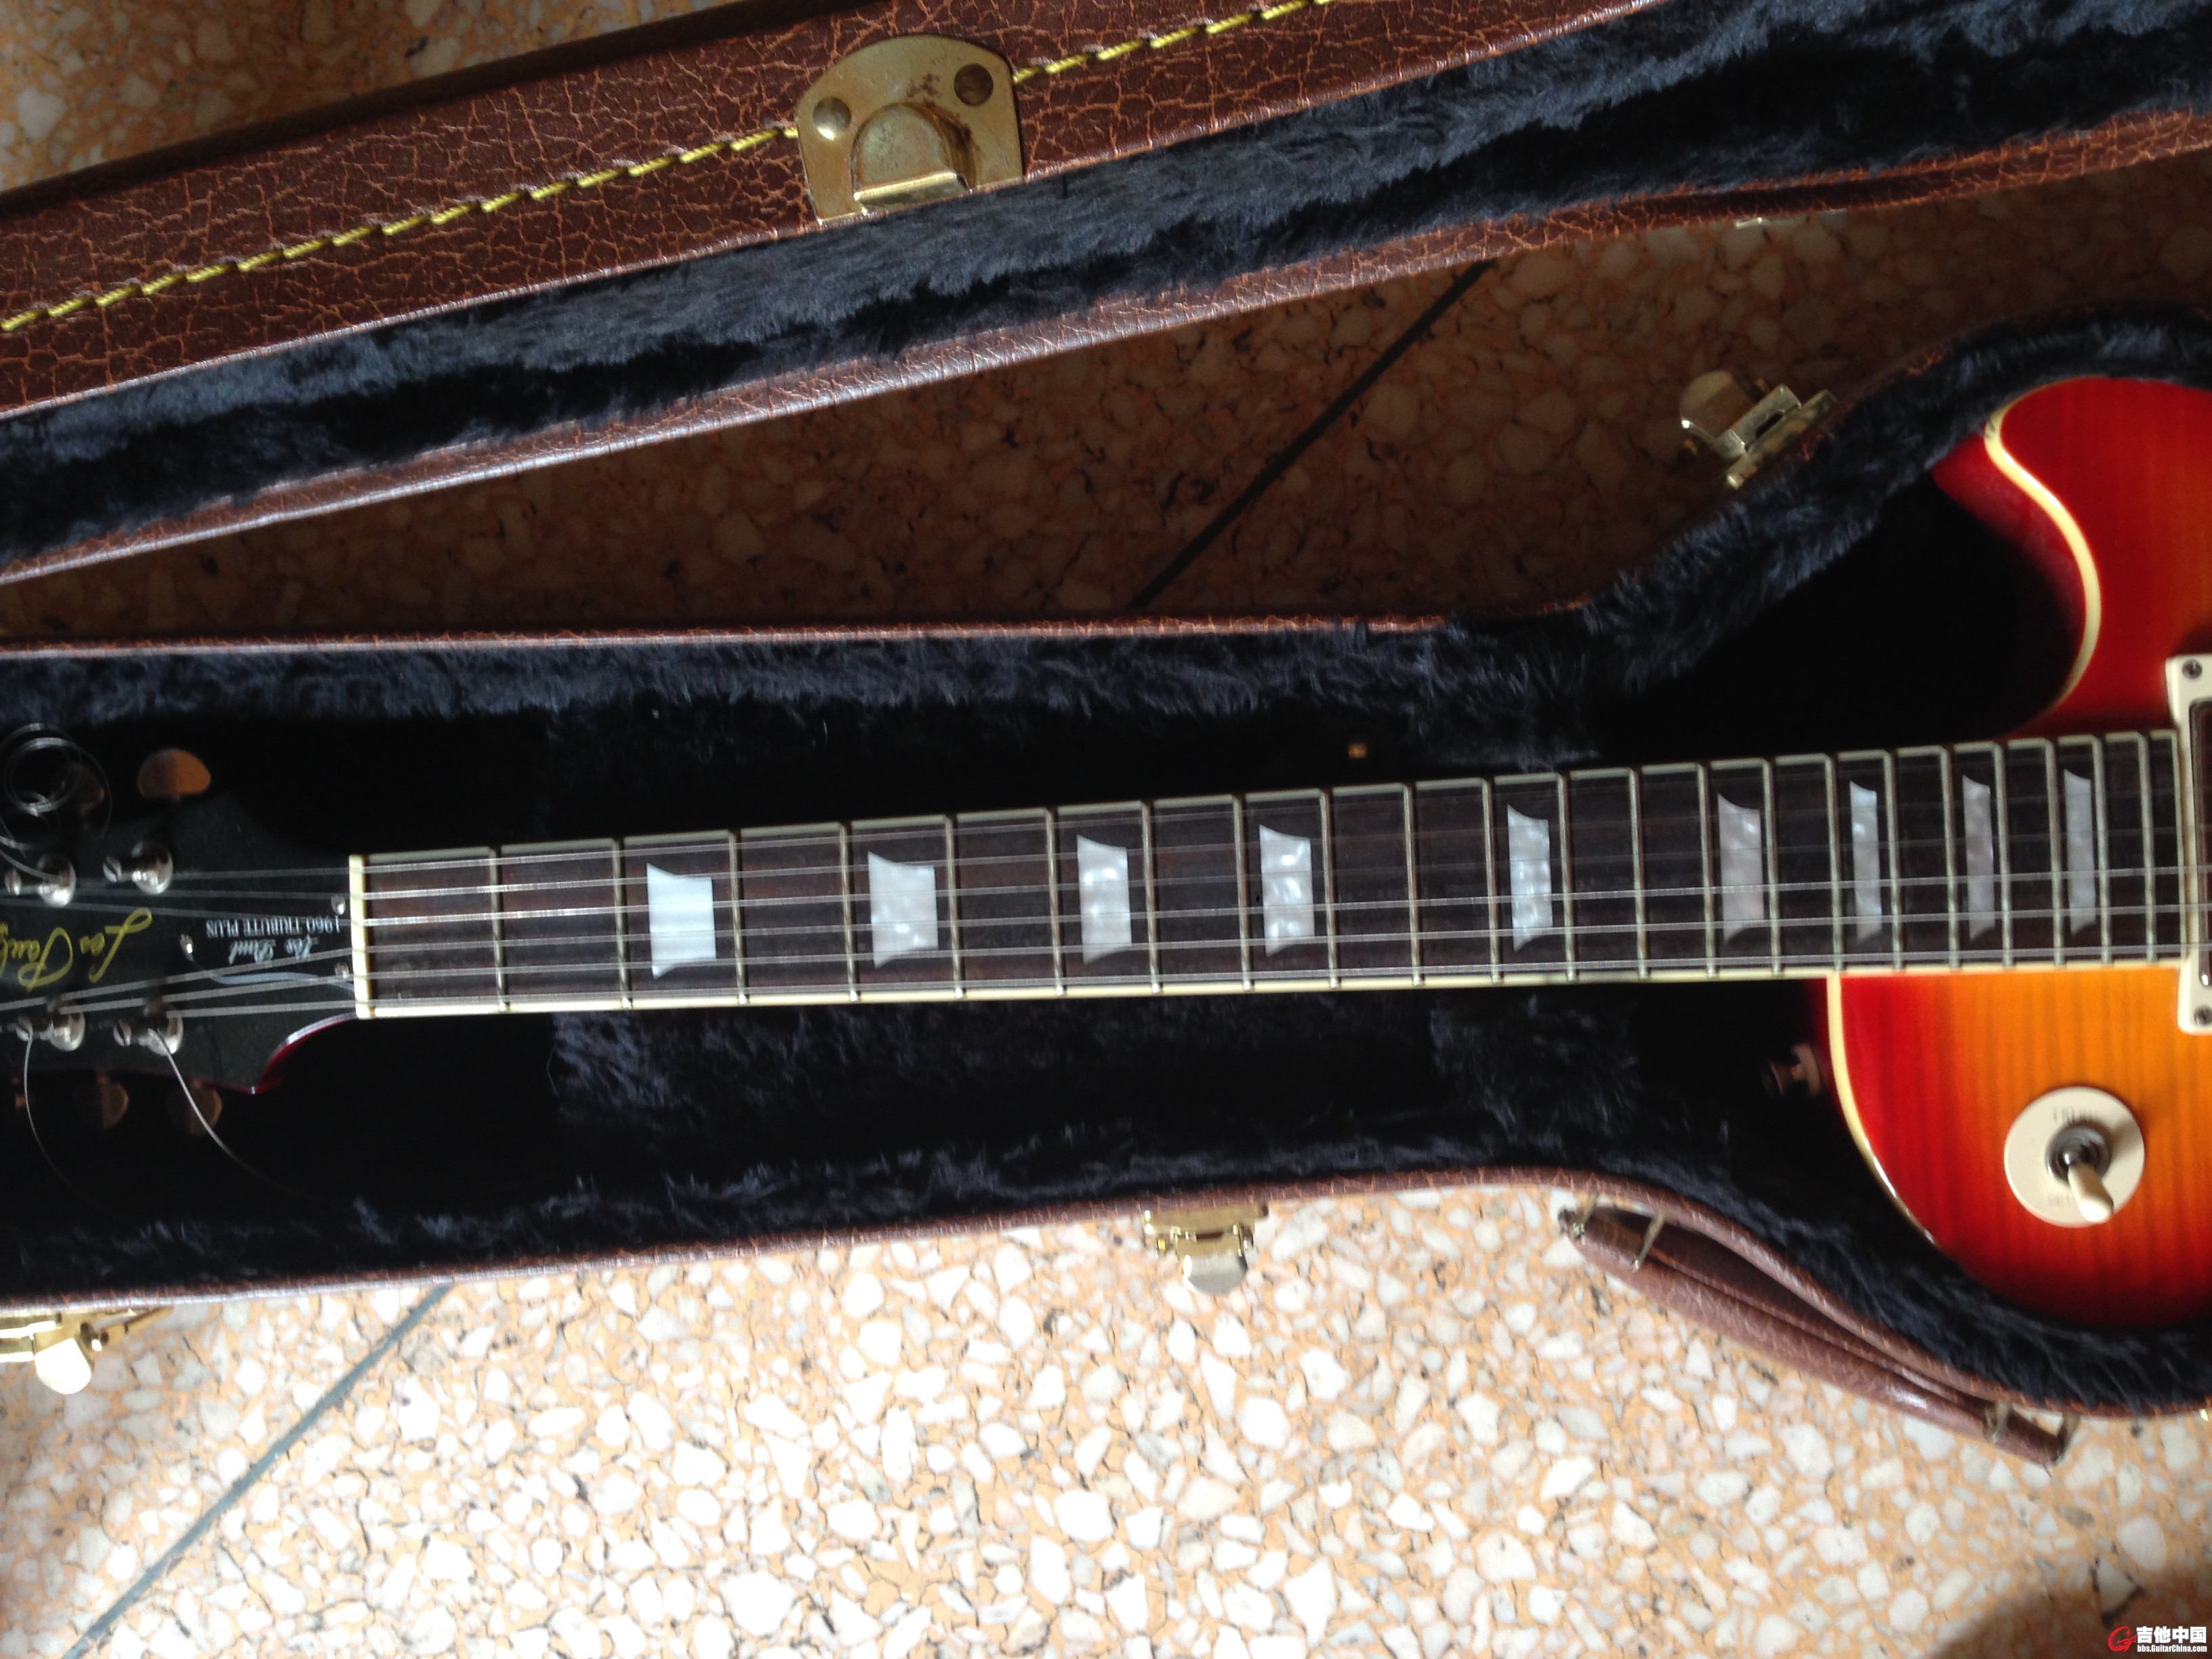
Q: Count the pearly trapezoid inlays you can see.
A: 9